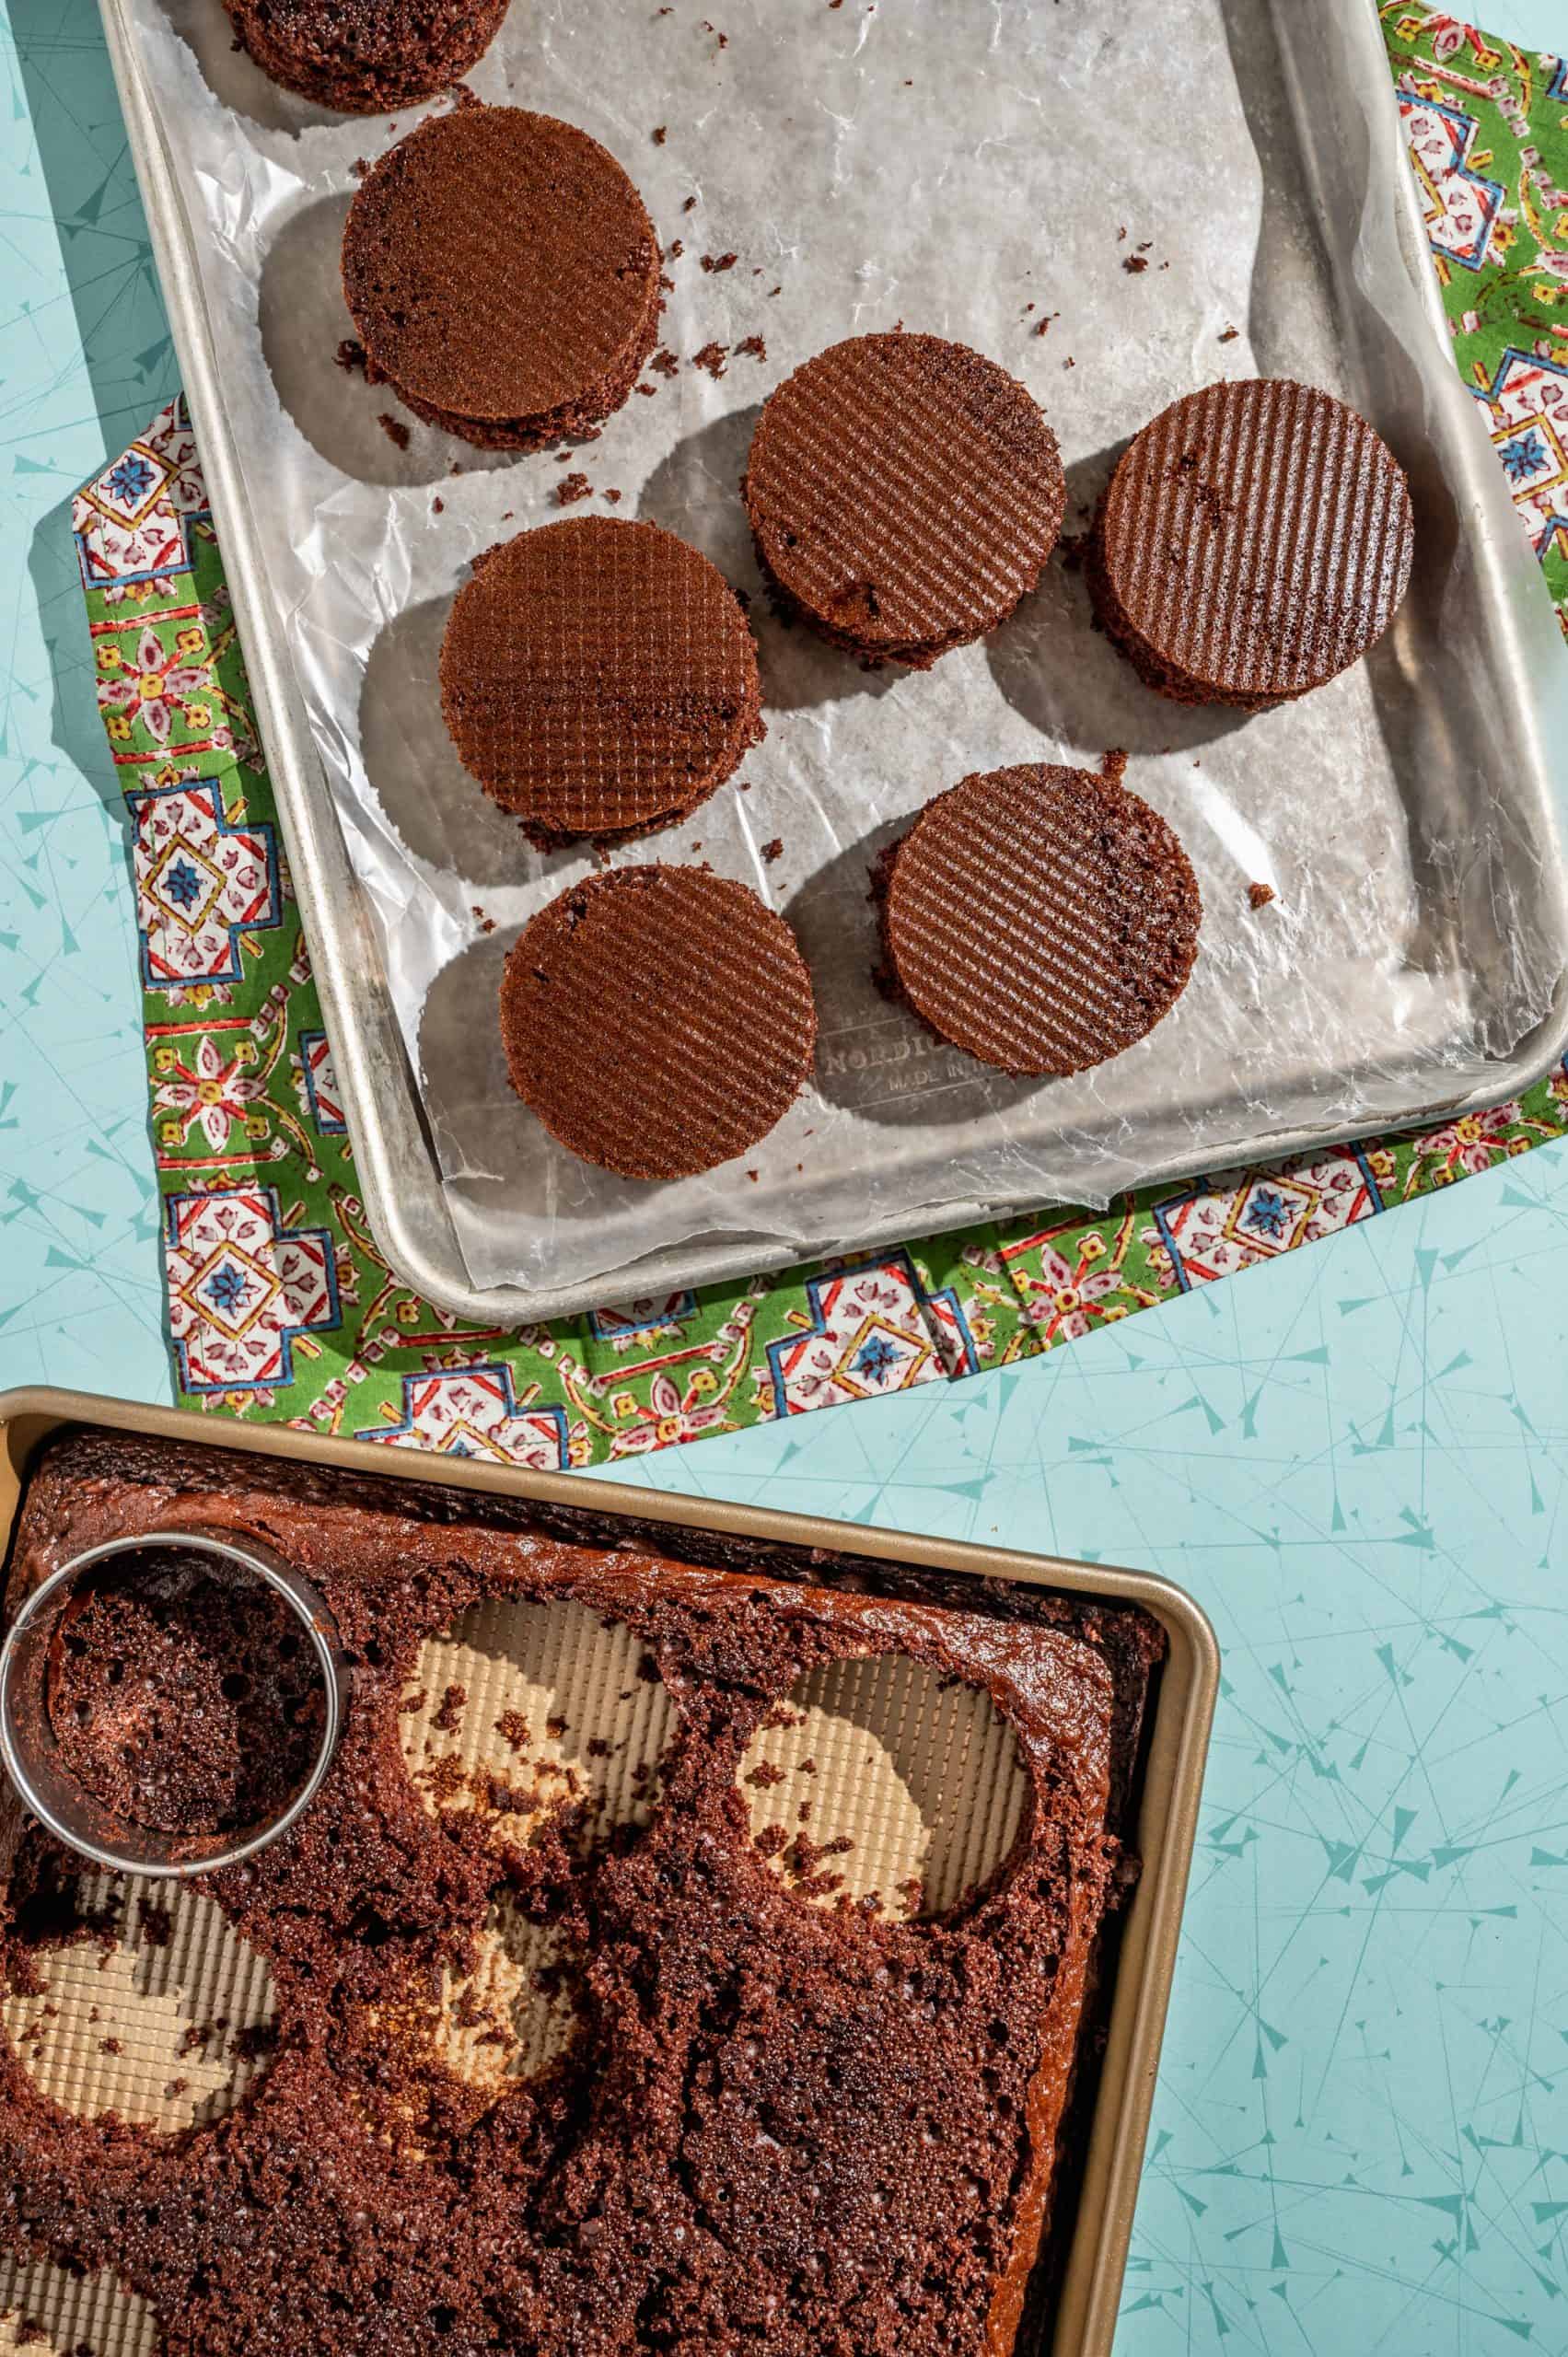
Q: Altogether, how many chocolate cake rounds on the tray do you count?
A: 7